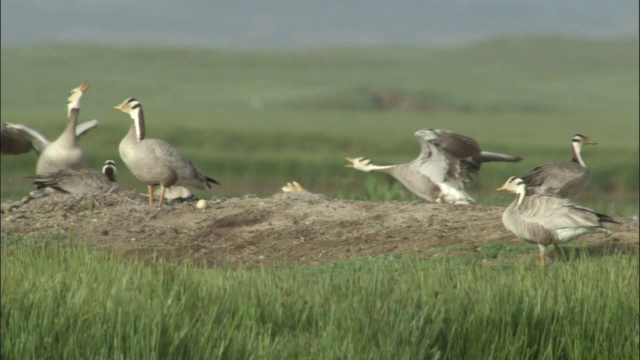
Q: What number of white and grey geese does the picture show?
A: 7